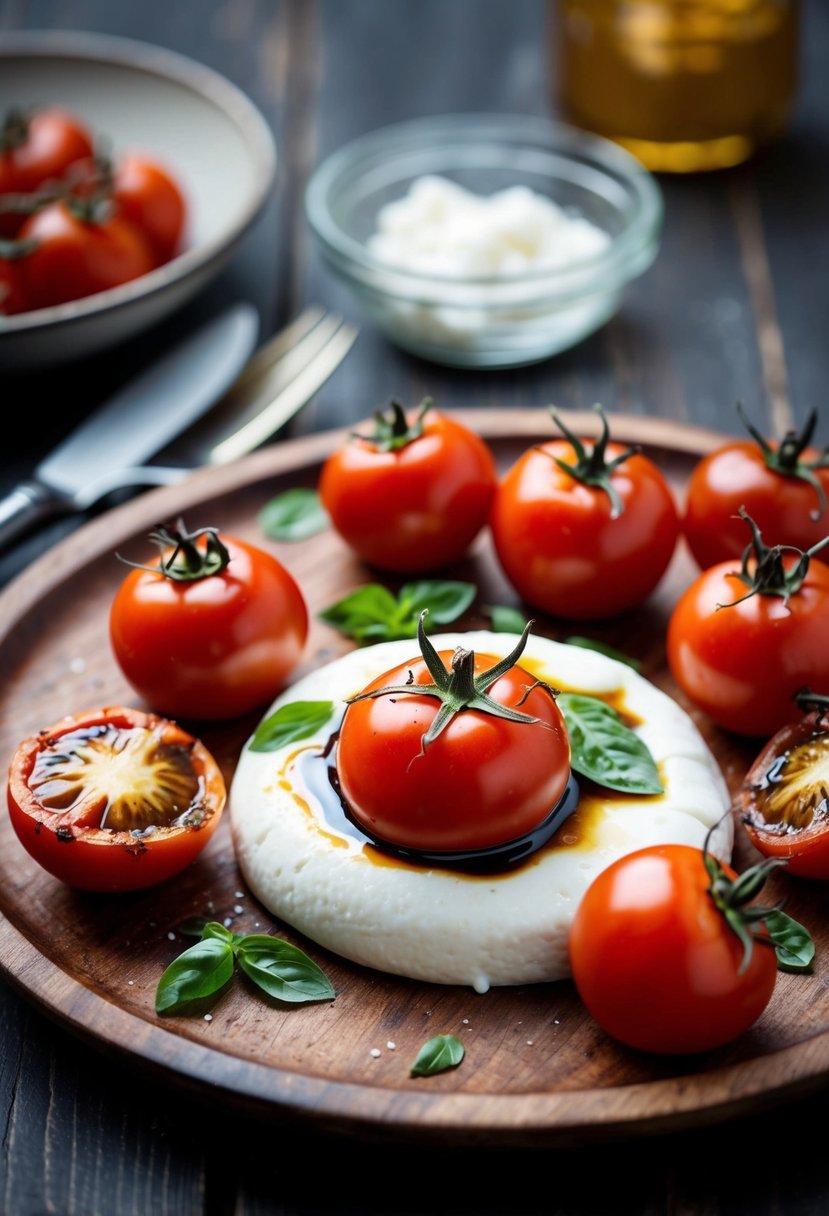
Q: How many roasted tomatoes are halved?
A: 2